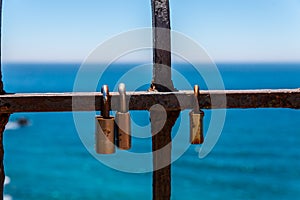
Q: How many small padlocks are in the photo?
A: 3